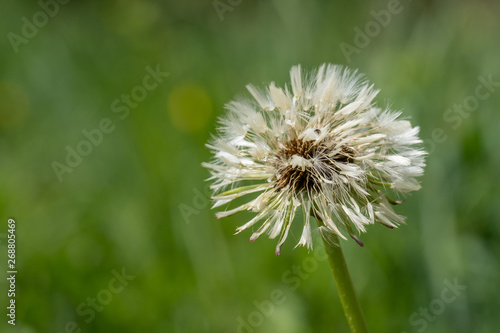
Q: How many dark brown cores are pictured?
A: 1